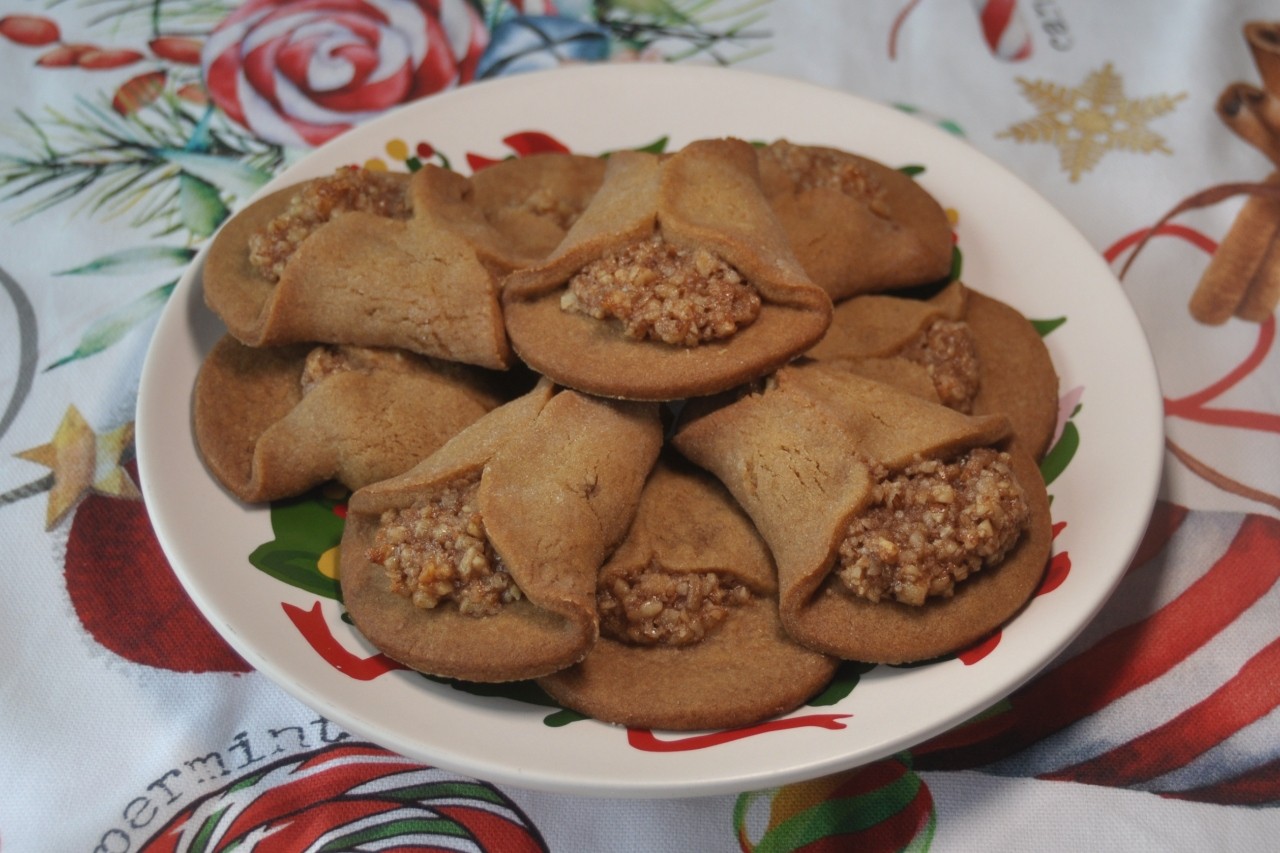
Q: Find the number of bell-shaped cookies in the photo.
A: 9